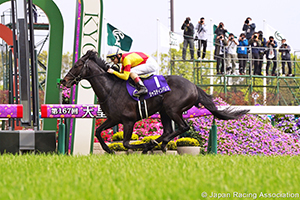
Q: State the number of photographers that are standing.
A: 11